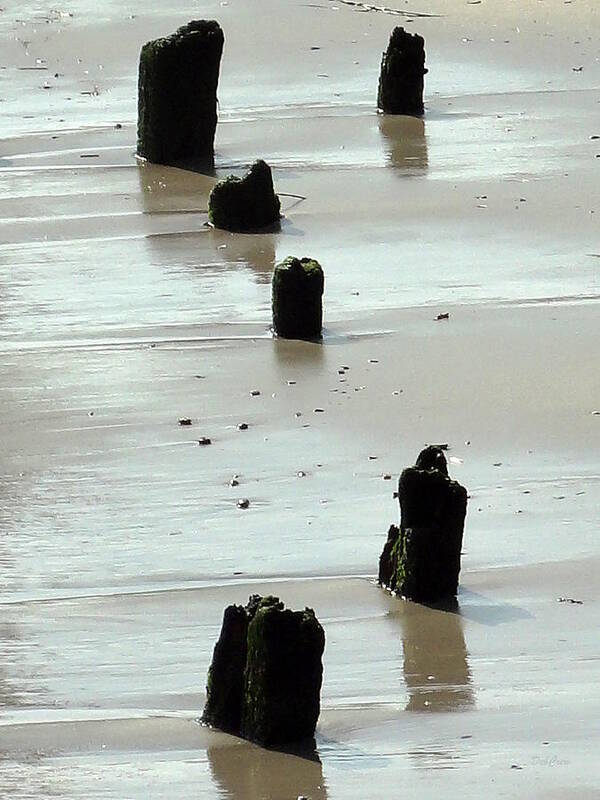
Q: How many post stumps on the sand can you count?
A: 6